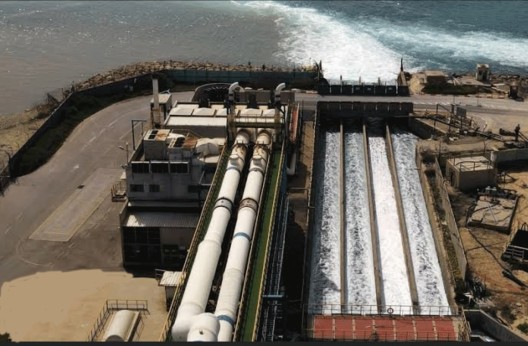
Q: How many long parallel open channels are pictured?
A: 4